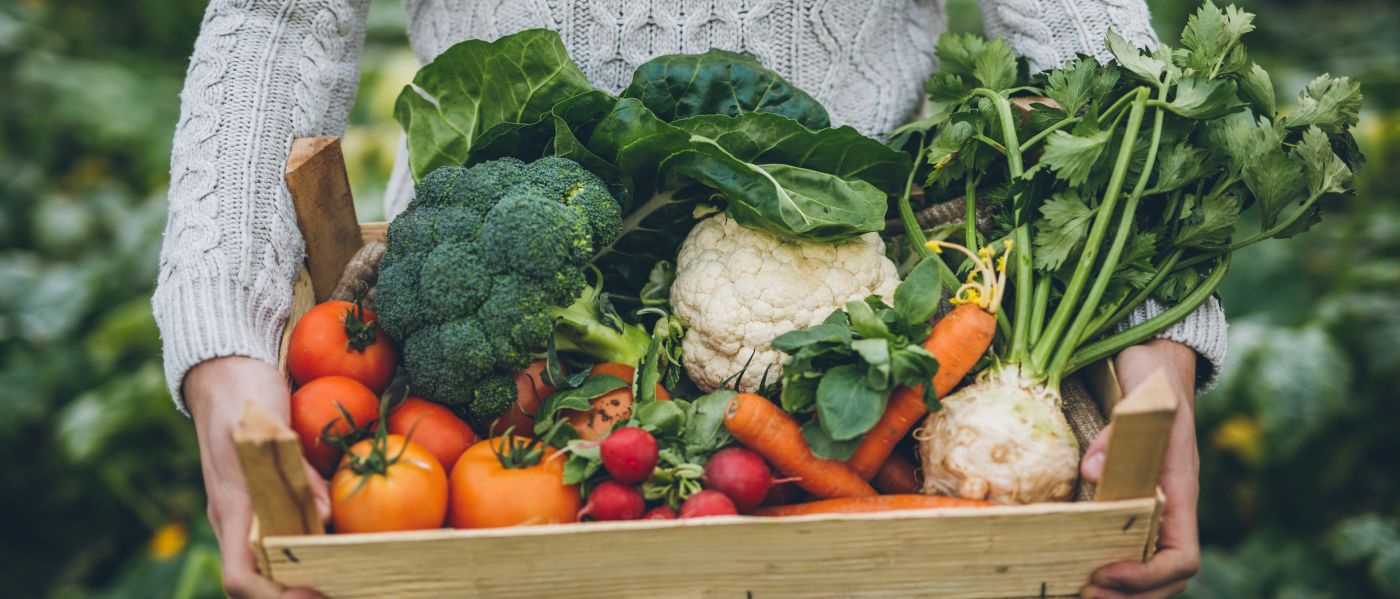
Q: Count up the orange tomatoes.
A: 2